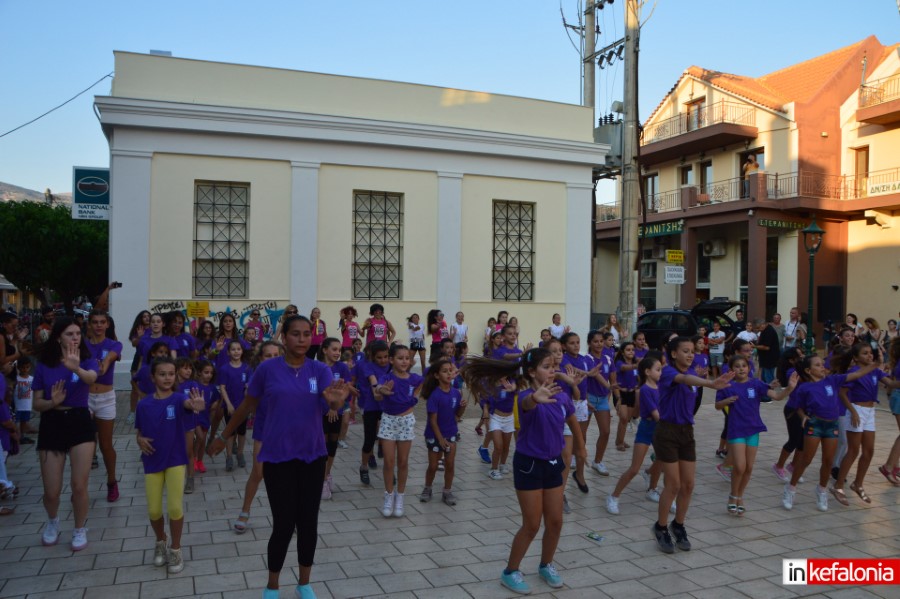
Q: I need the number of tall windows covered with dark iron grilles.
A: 3